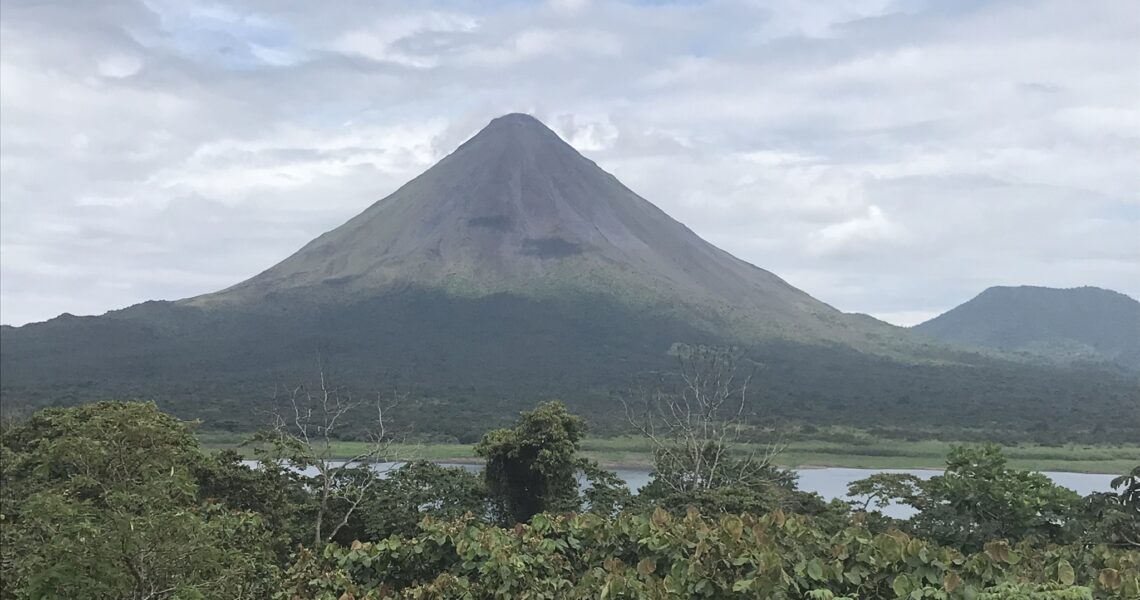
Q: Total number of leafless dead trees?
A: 2